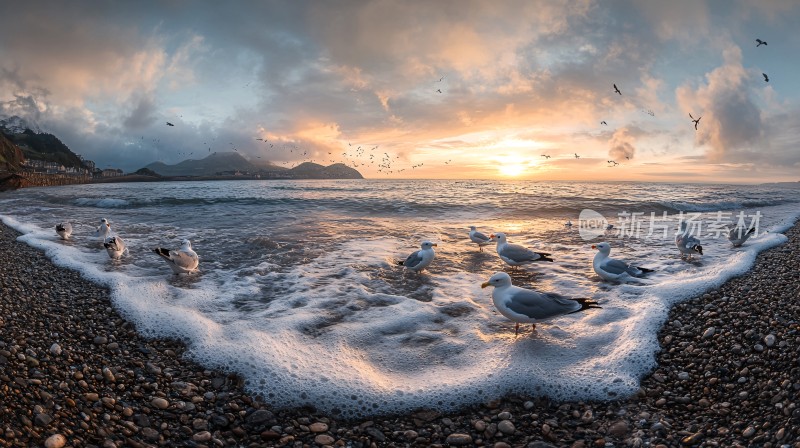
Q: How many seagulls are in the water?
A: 11